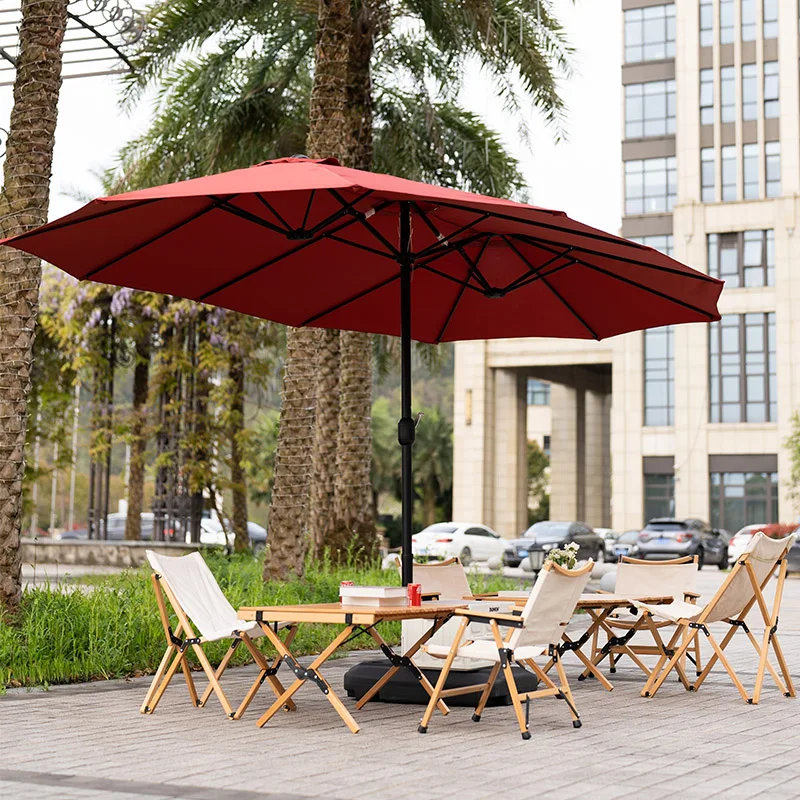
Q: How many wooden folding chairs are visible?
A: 5